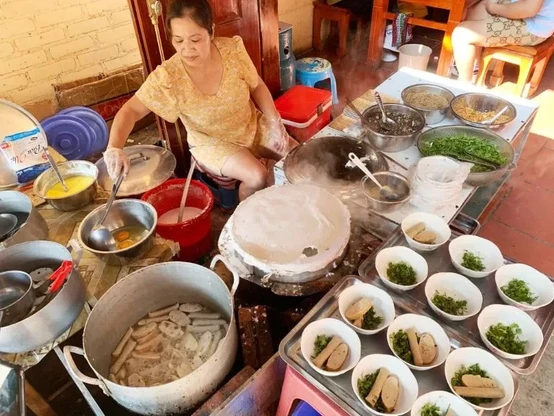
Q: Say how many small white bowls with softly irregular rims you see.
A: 12